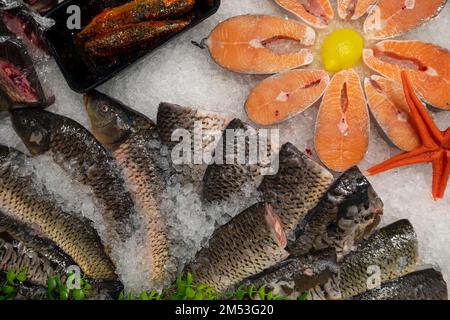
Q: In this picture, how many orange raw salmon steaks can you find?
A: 8